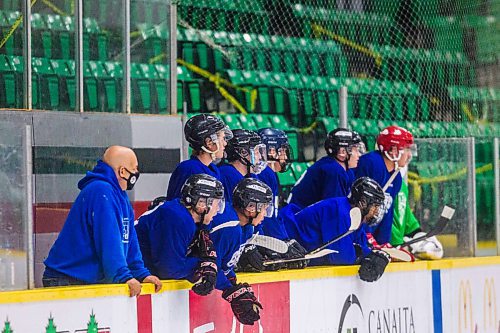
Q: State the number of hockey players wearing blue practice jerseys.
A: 8